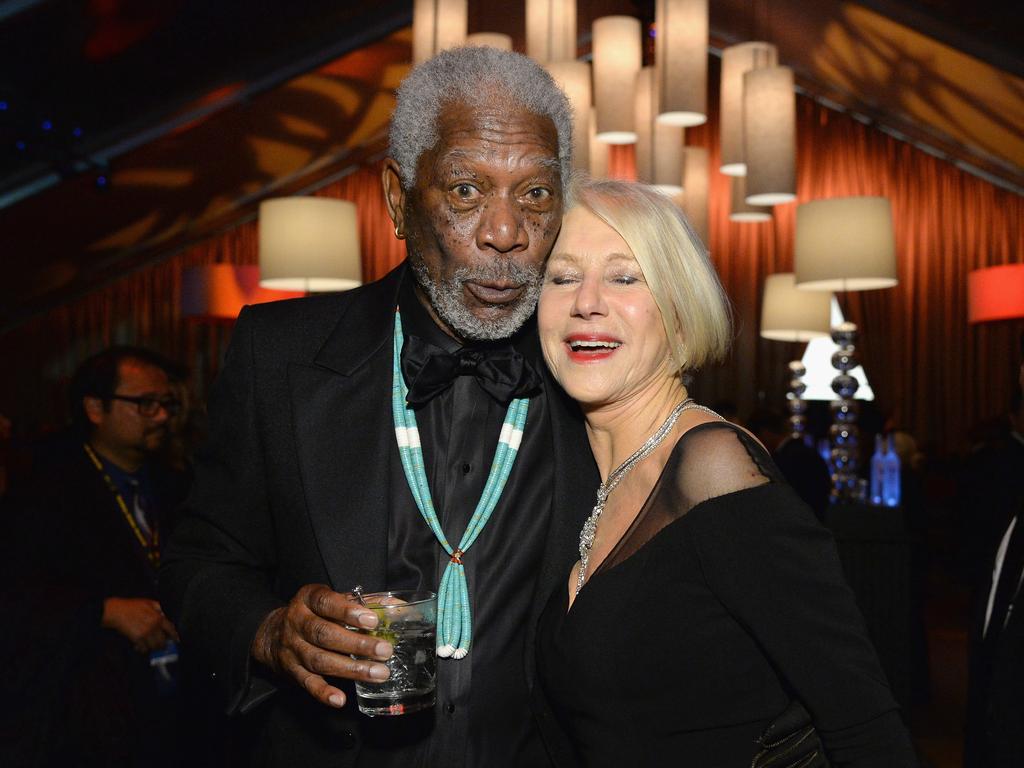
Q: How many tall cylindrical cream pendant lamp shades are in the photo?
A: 12